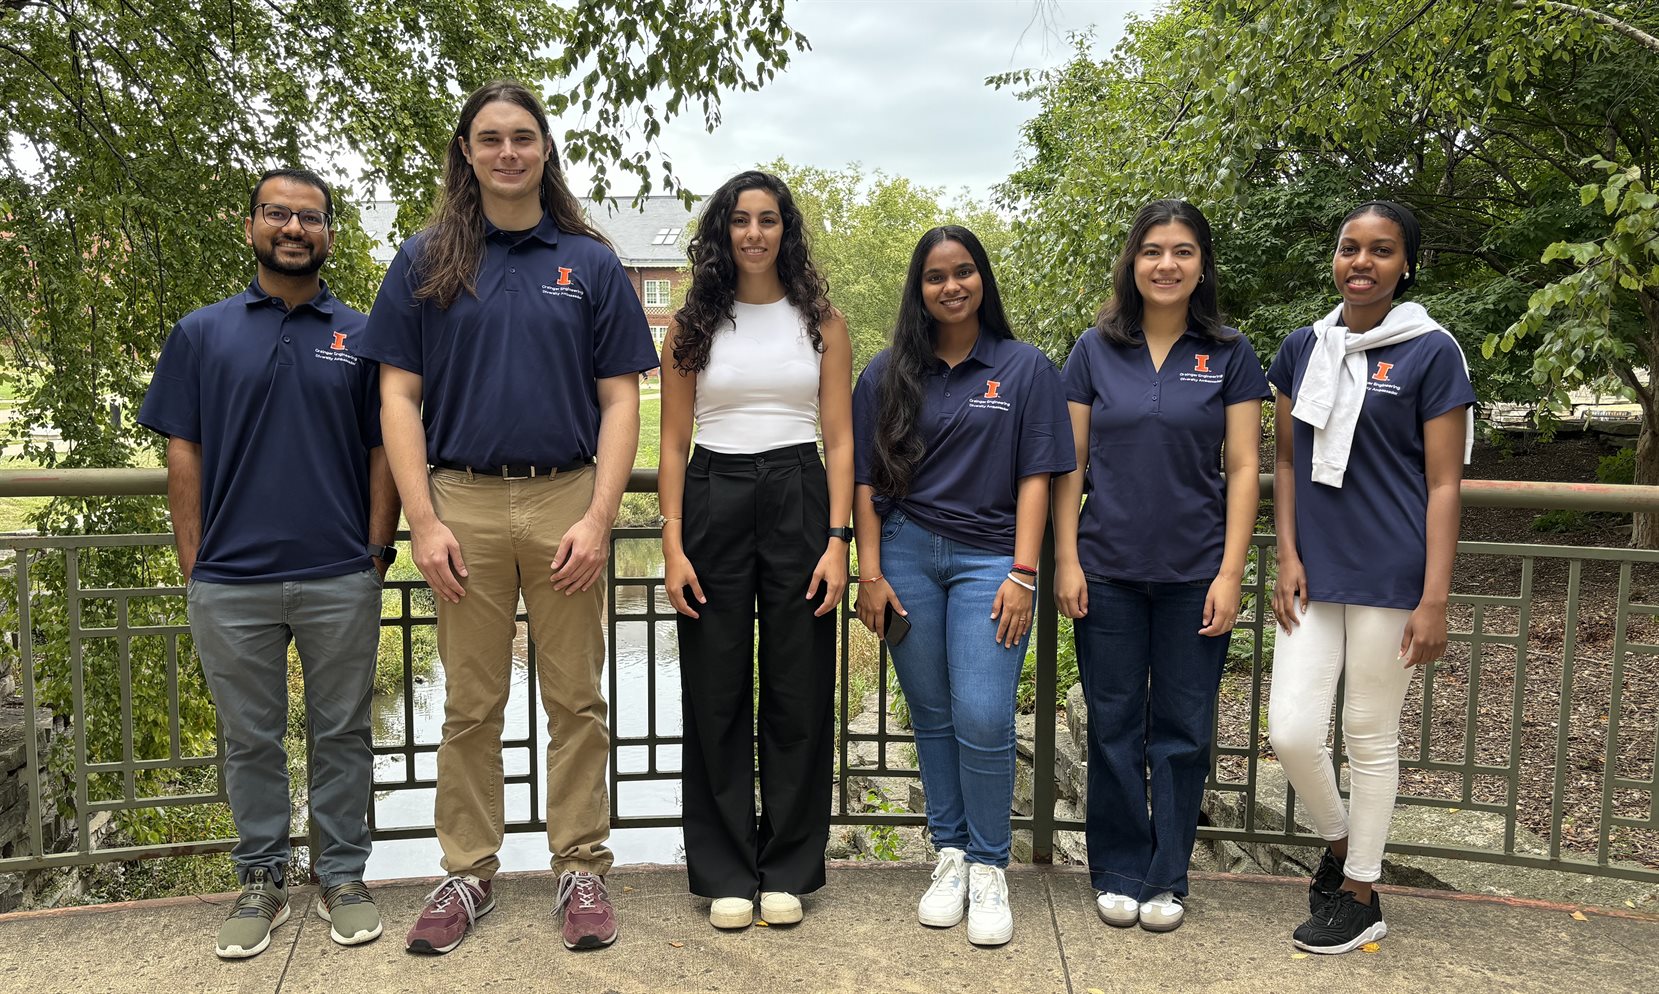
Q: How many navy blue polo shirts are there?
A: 5